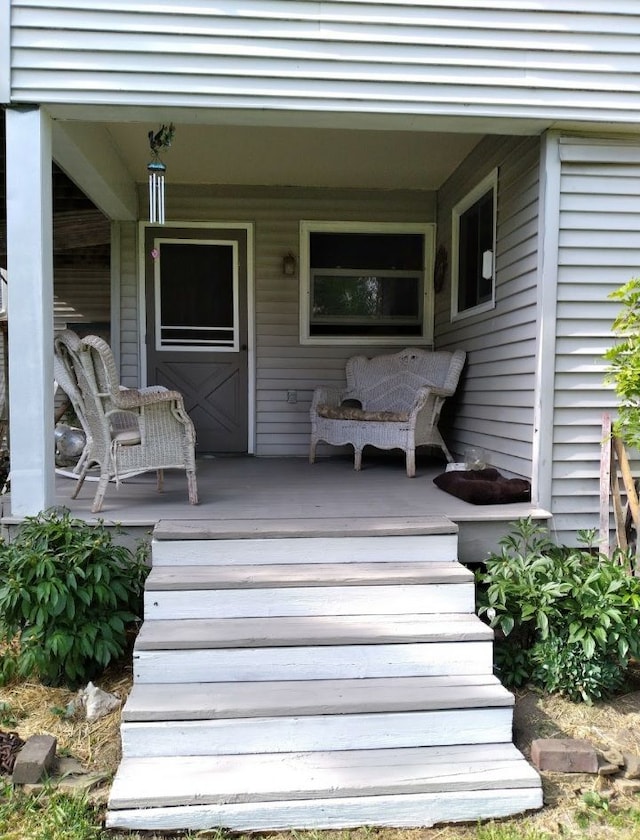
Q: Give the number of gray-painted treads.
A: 5